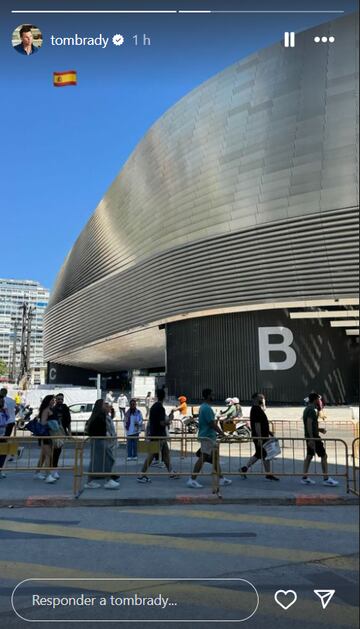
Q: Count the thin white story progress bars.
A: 2